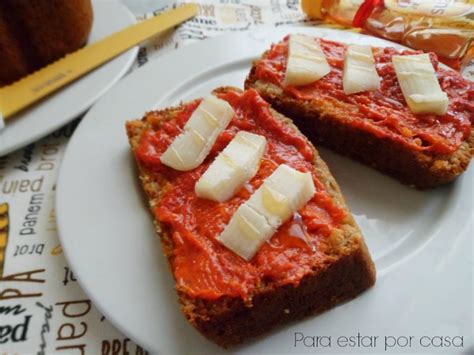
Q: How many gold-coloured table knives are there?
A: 1